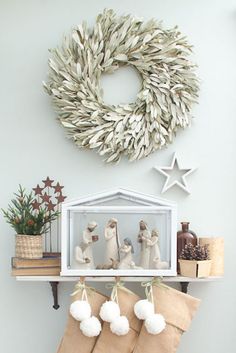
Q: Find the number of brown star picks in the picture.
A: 7